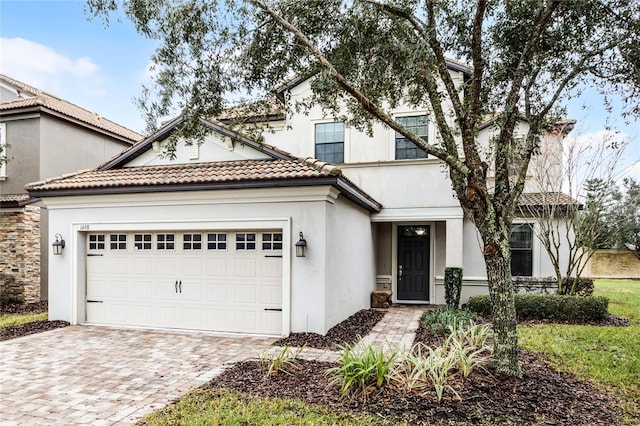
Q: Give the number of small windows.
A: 8